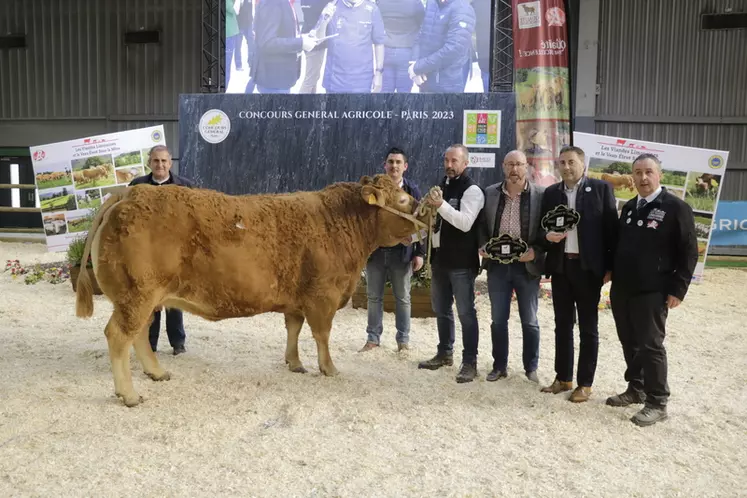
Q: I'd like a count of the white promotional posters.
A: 2